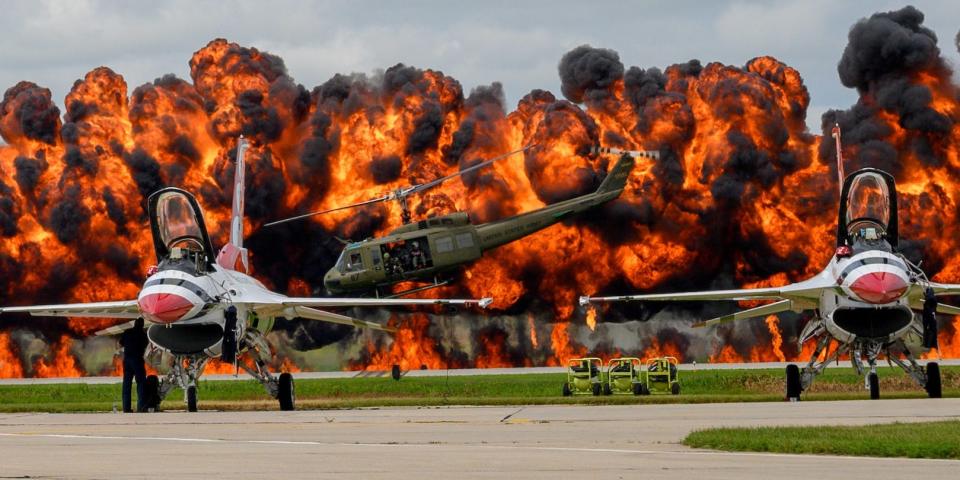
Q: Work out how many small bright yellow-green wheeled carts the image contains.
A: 3